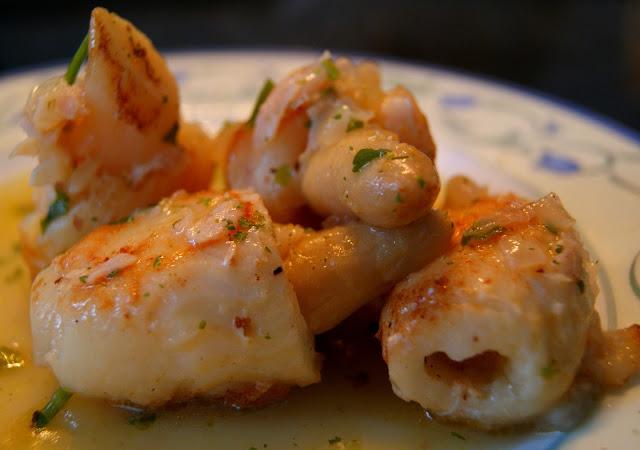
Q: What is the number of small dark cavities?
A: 1